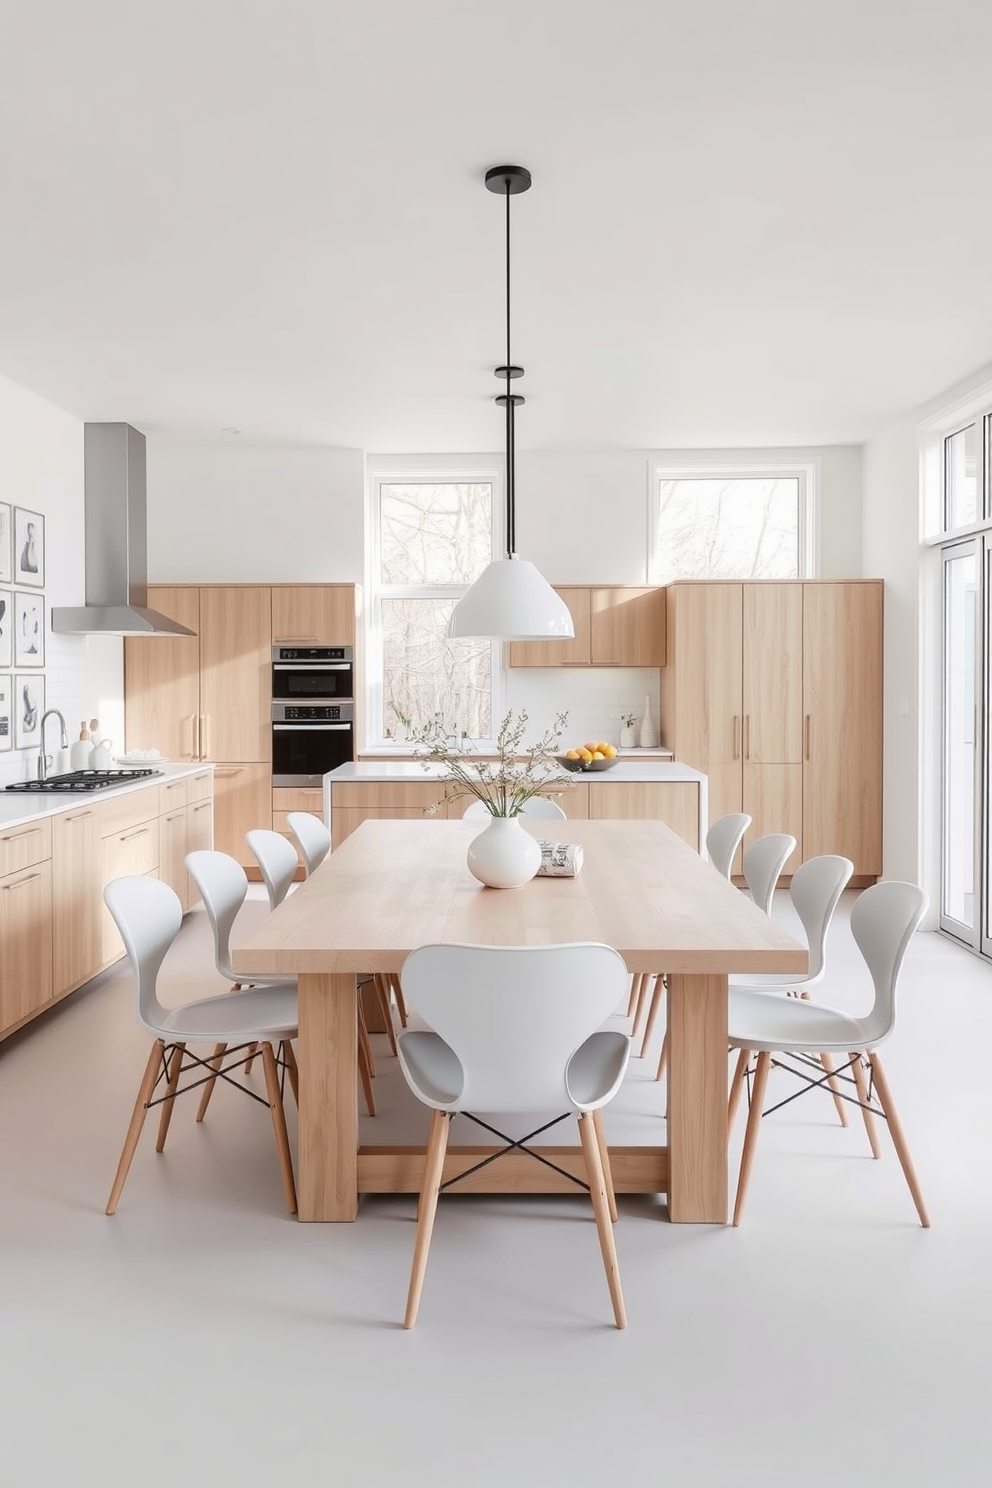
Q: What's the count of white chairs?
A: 10